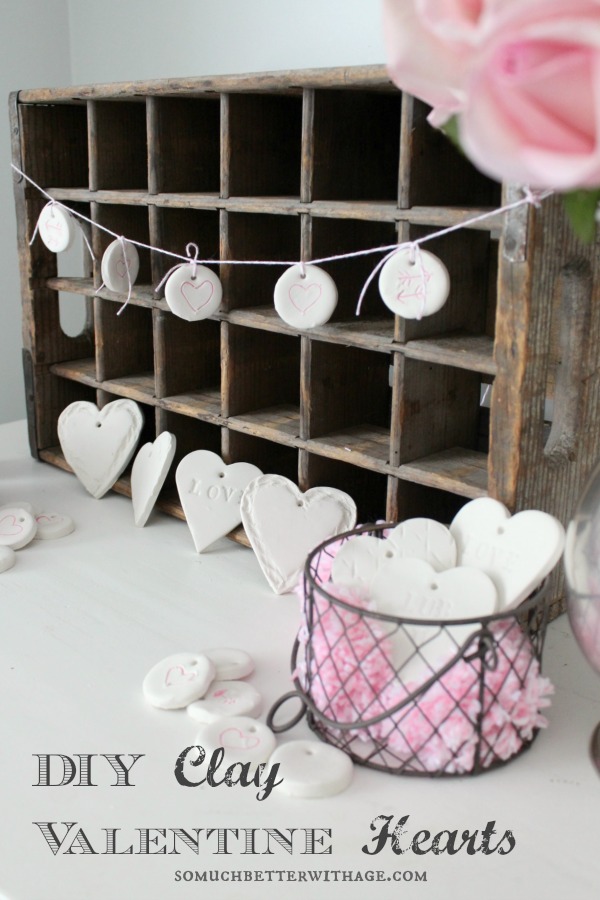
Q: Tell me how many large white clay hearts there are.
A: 7